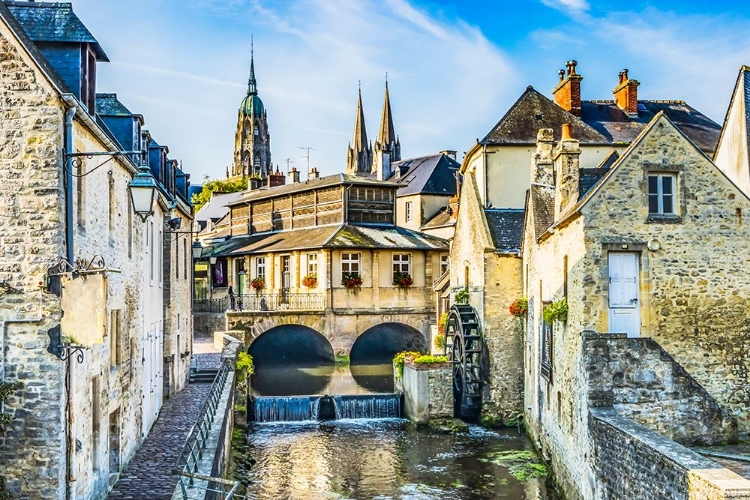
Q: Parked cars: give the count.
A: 0